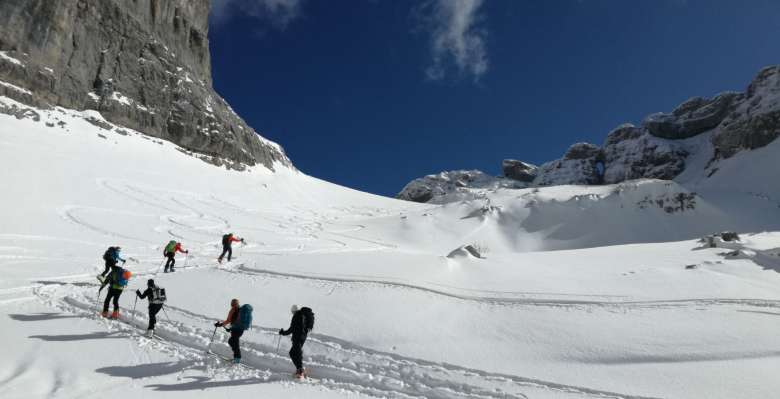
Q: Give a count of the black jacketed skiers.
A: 2